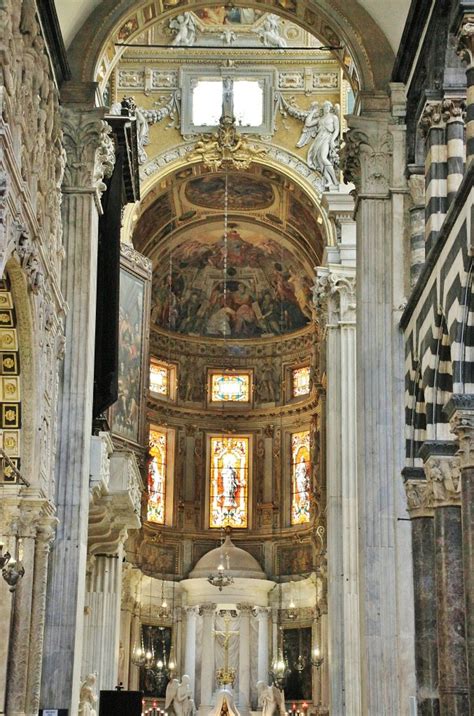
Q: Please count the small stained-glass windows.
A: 3